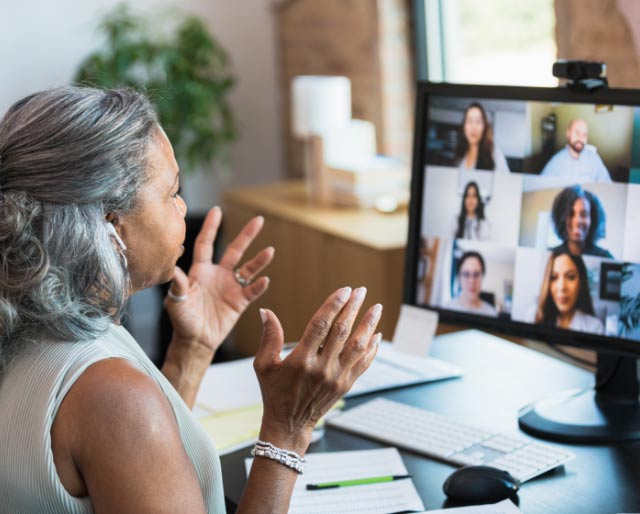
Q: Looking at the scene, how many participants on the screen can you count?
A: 6